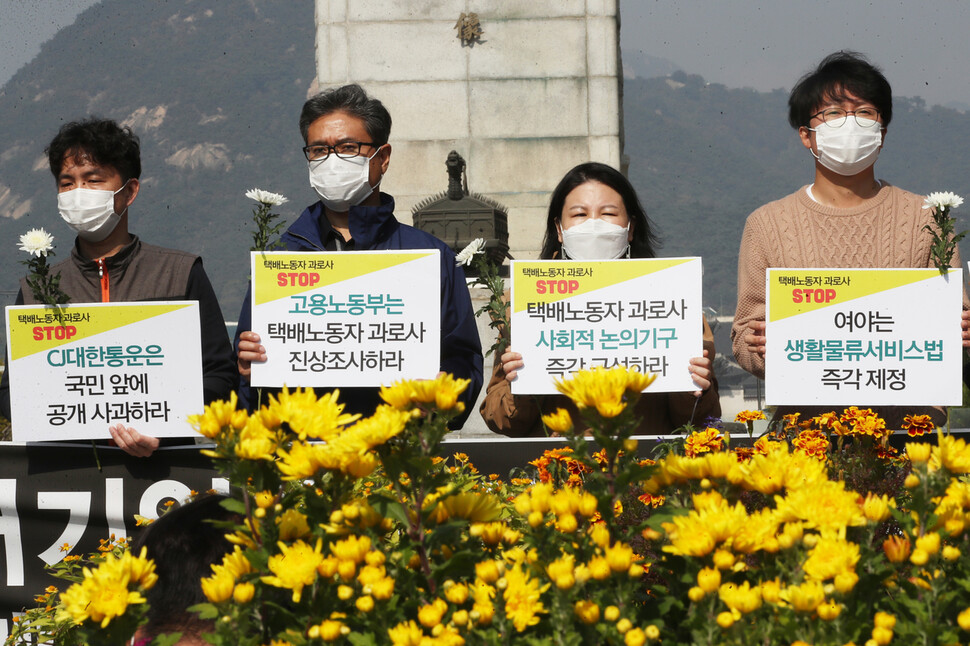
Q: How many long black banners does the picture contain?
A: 1